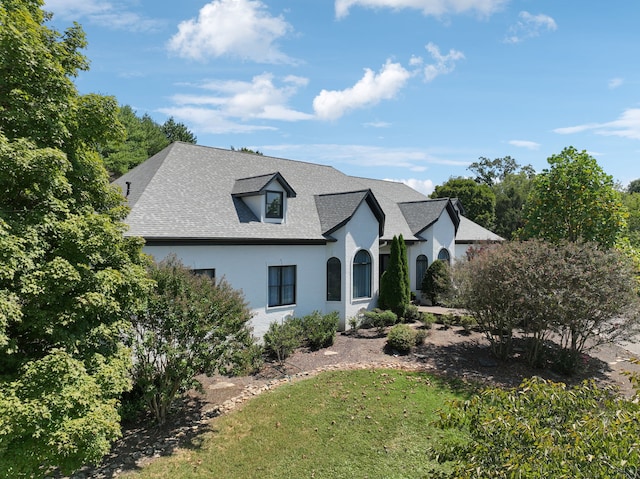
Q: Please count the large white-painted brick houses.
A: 1